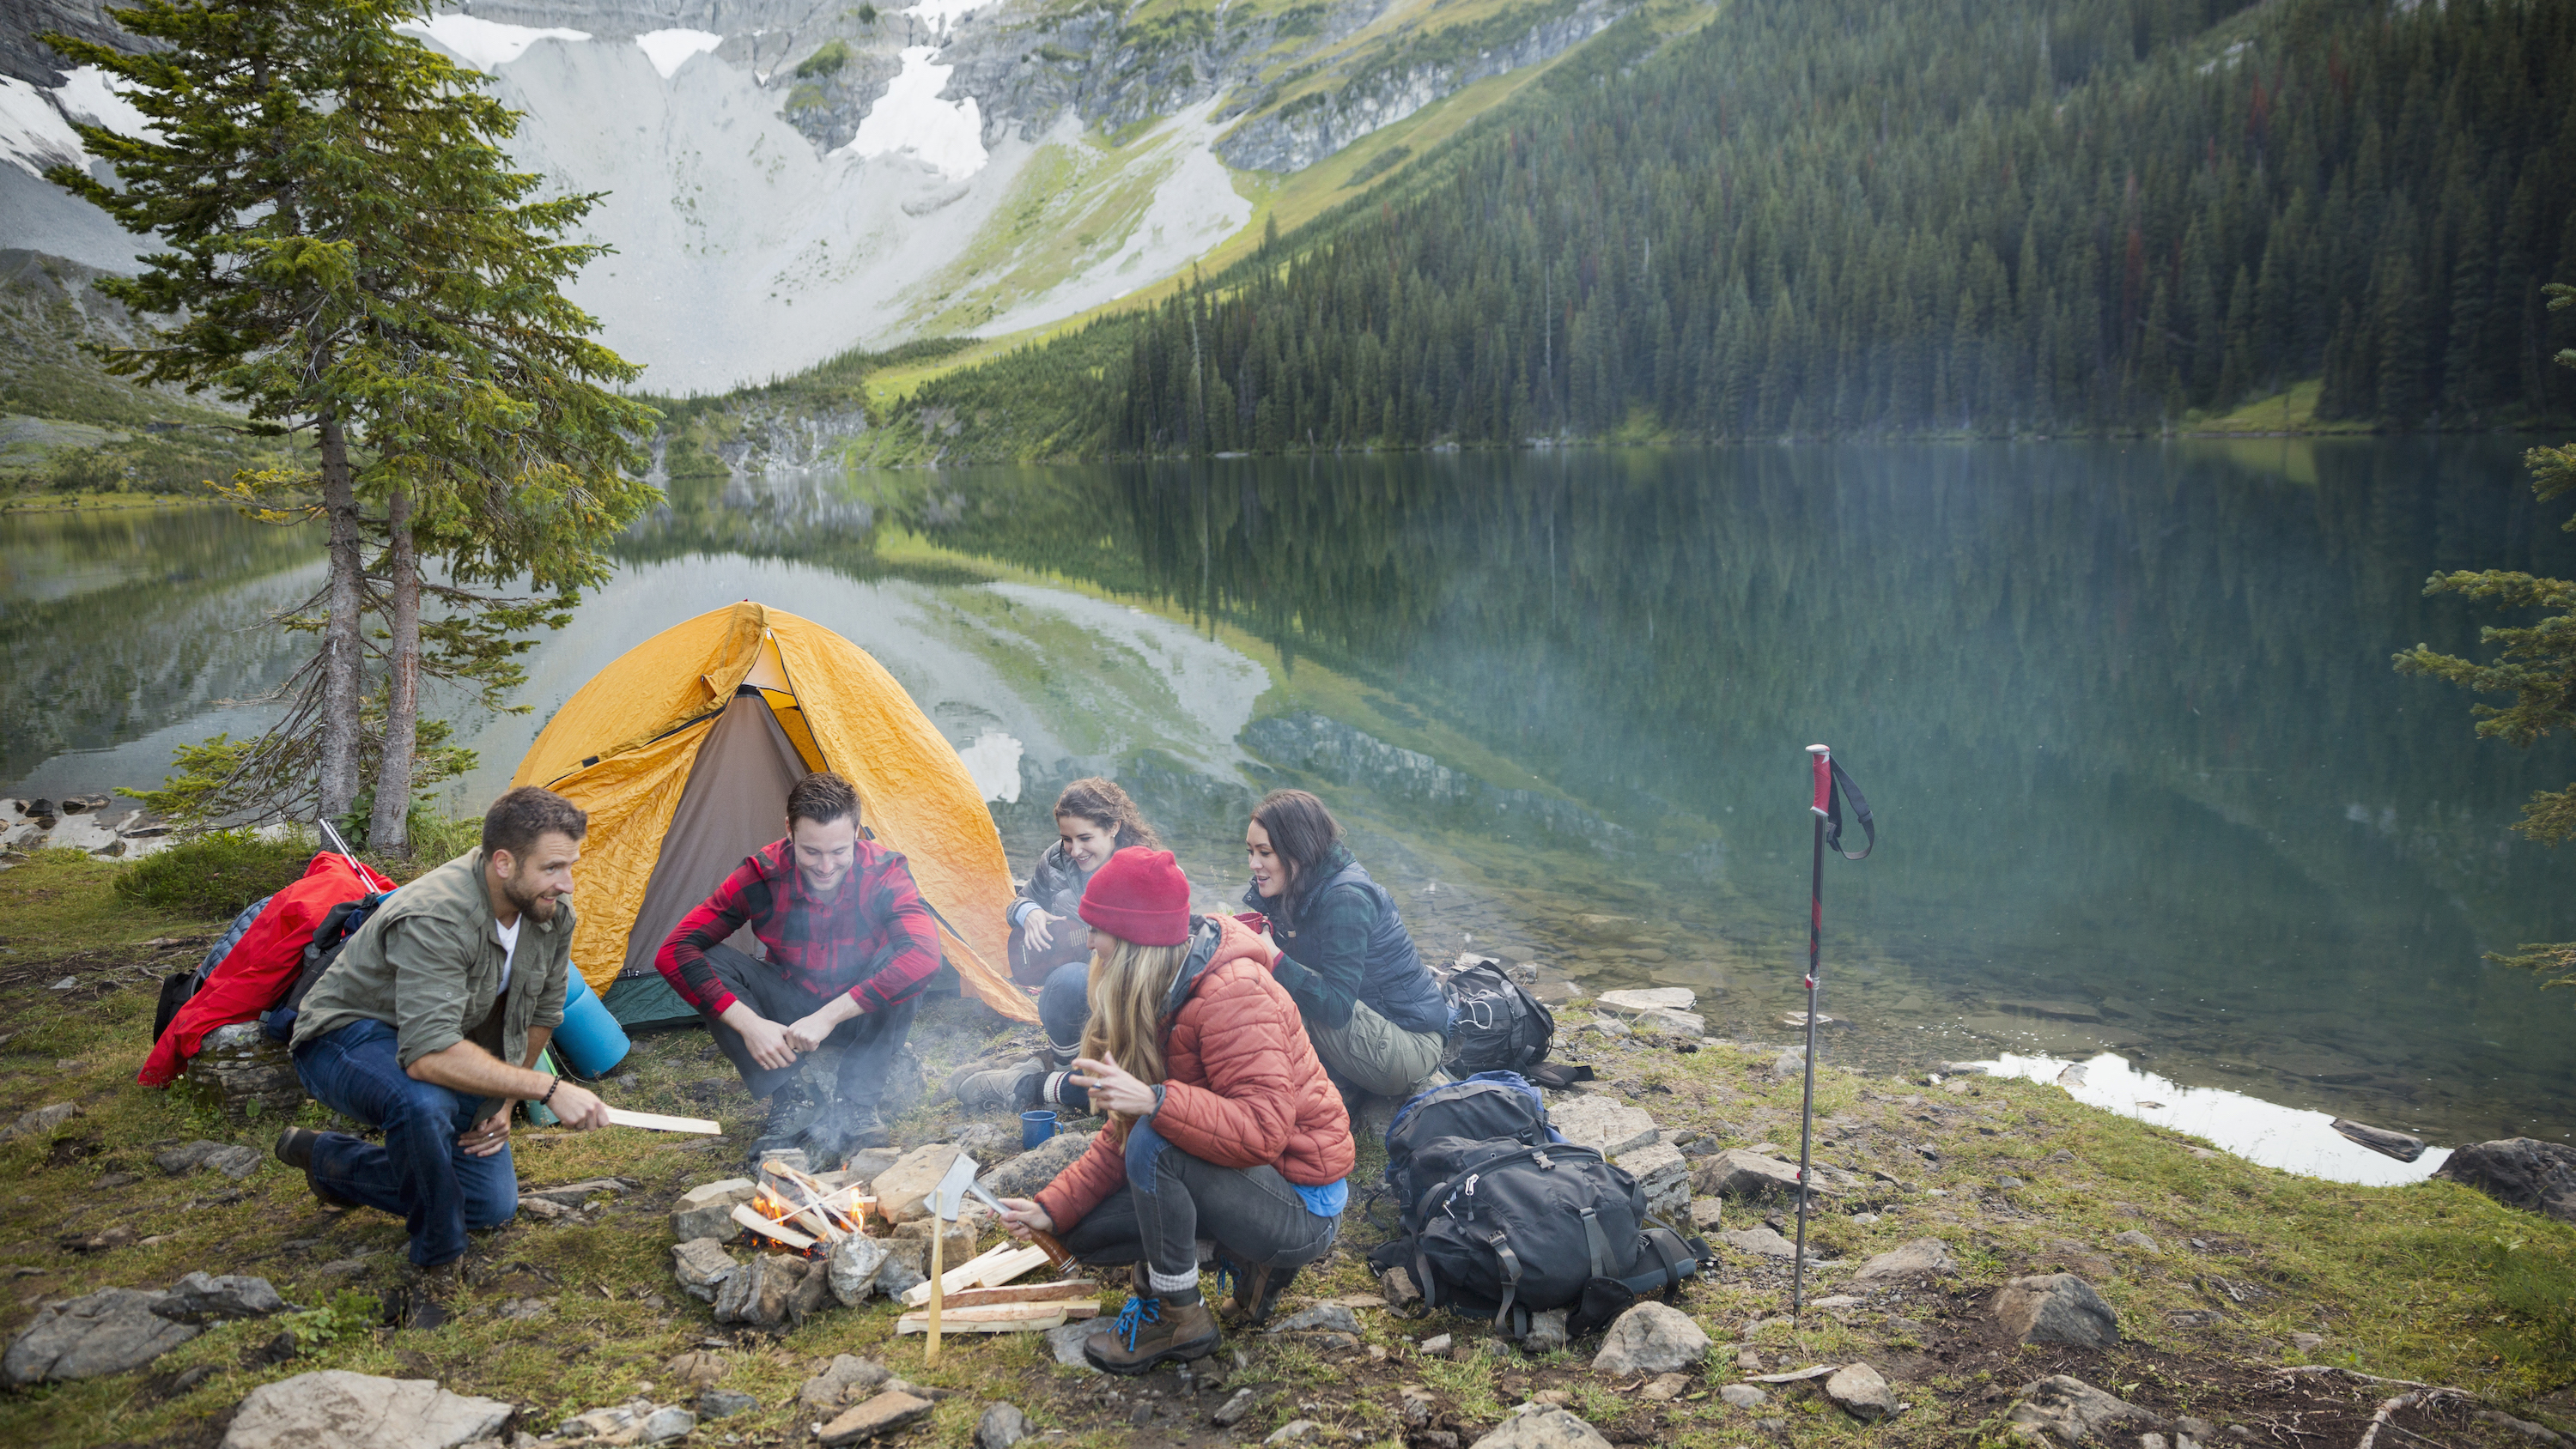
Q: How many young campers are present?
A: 5